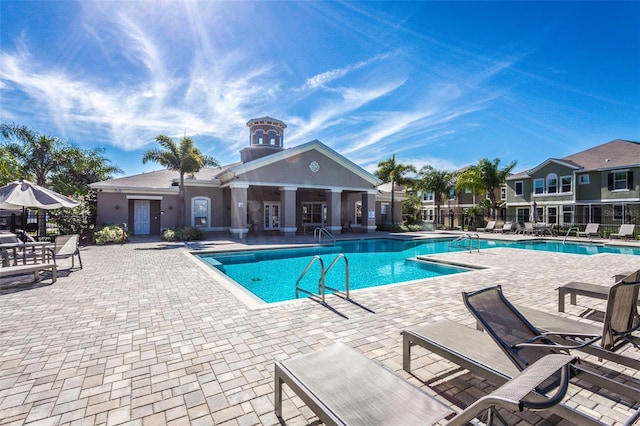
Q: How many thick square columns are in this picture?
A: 4